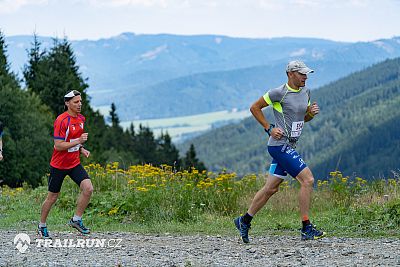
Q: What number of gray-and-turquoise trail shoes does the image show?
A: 2